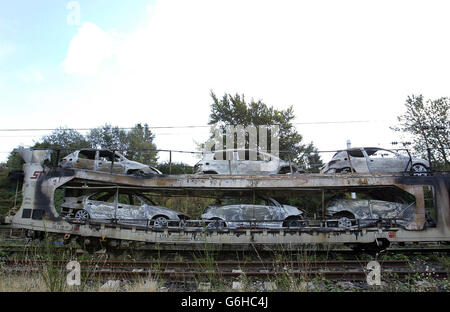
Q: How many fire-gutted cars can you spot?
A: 6